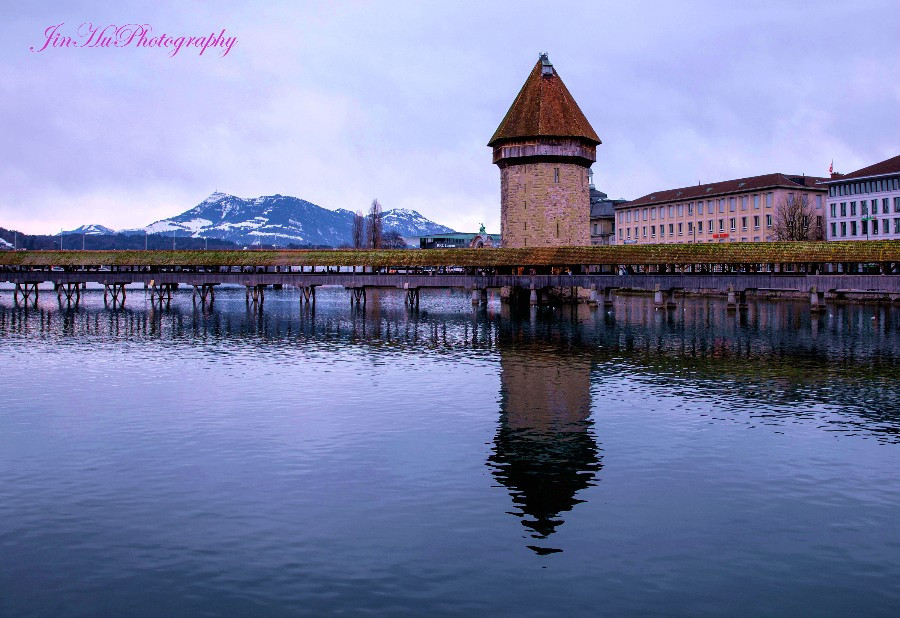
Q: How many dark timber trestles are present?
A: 9